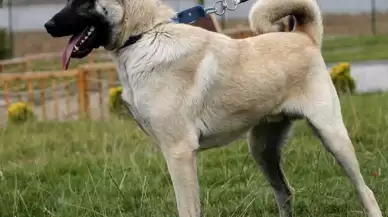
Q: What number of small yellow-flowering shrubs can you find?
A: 3